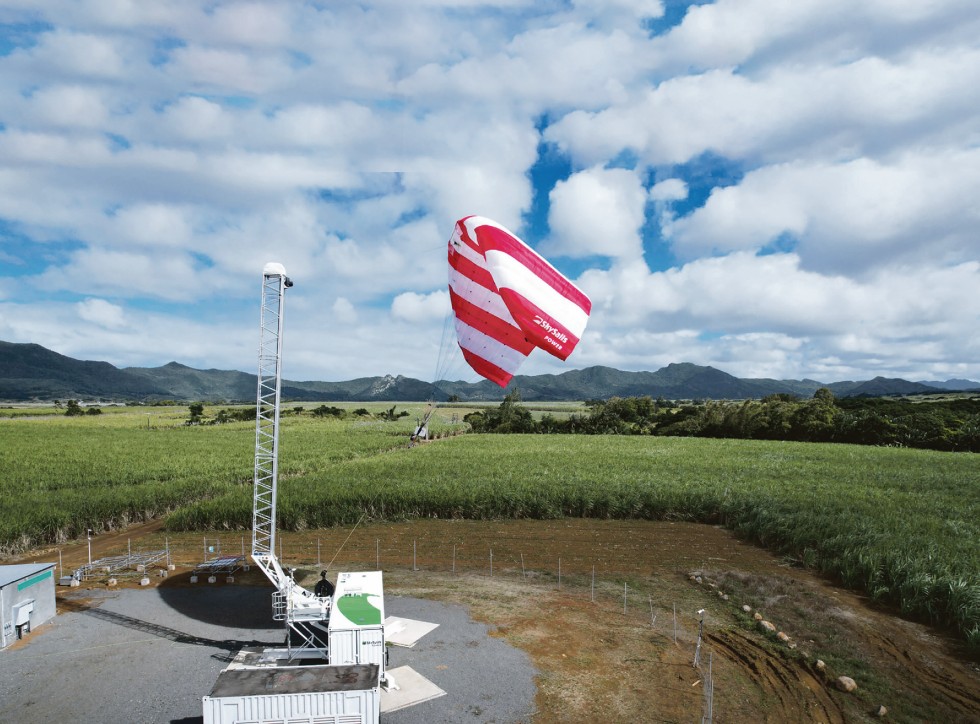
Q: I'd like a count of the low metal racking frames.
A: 2